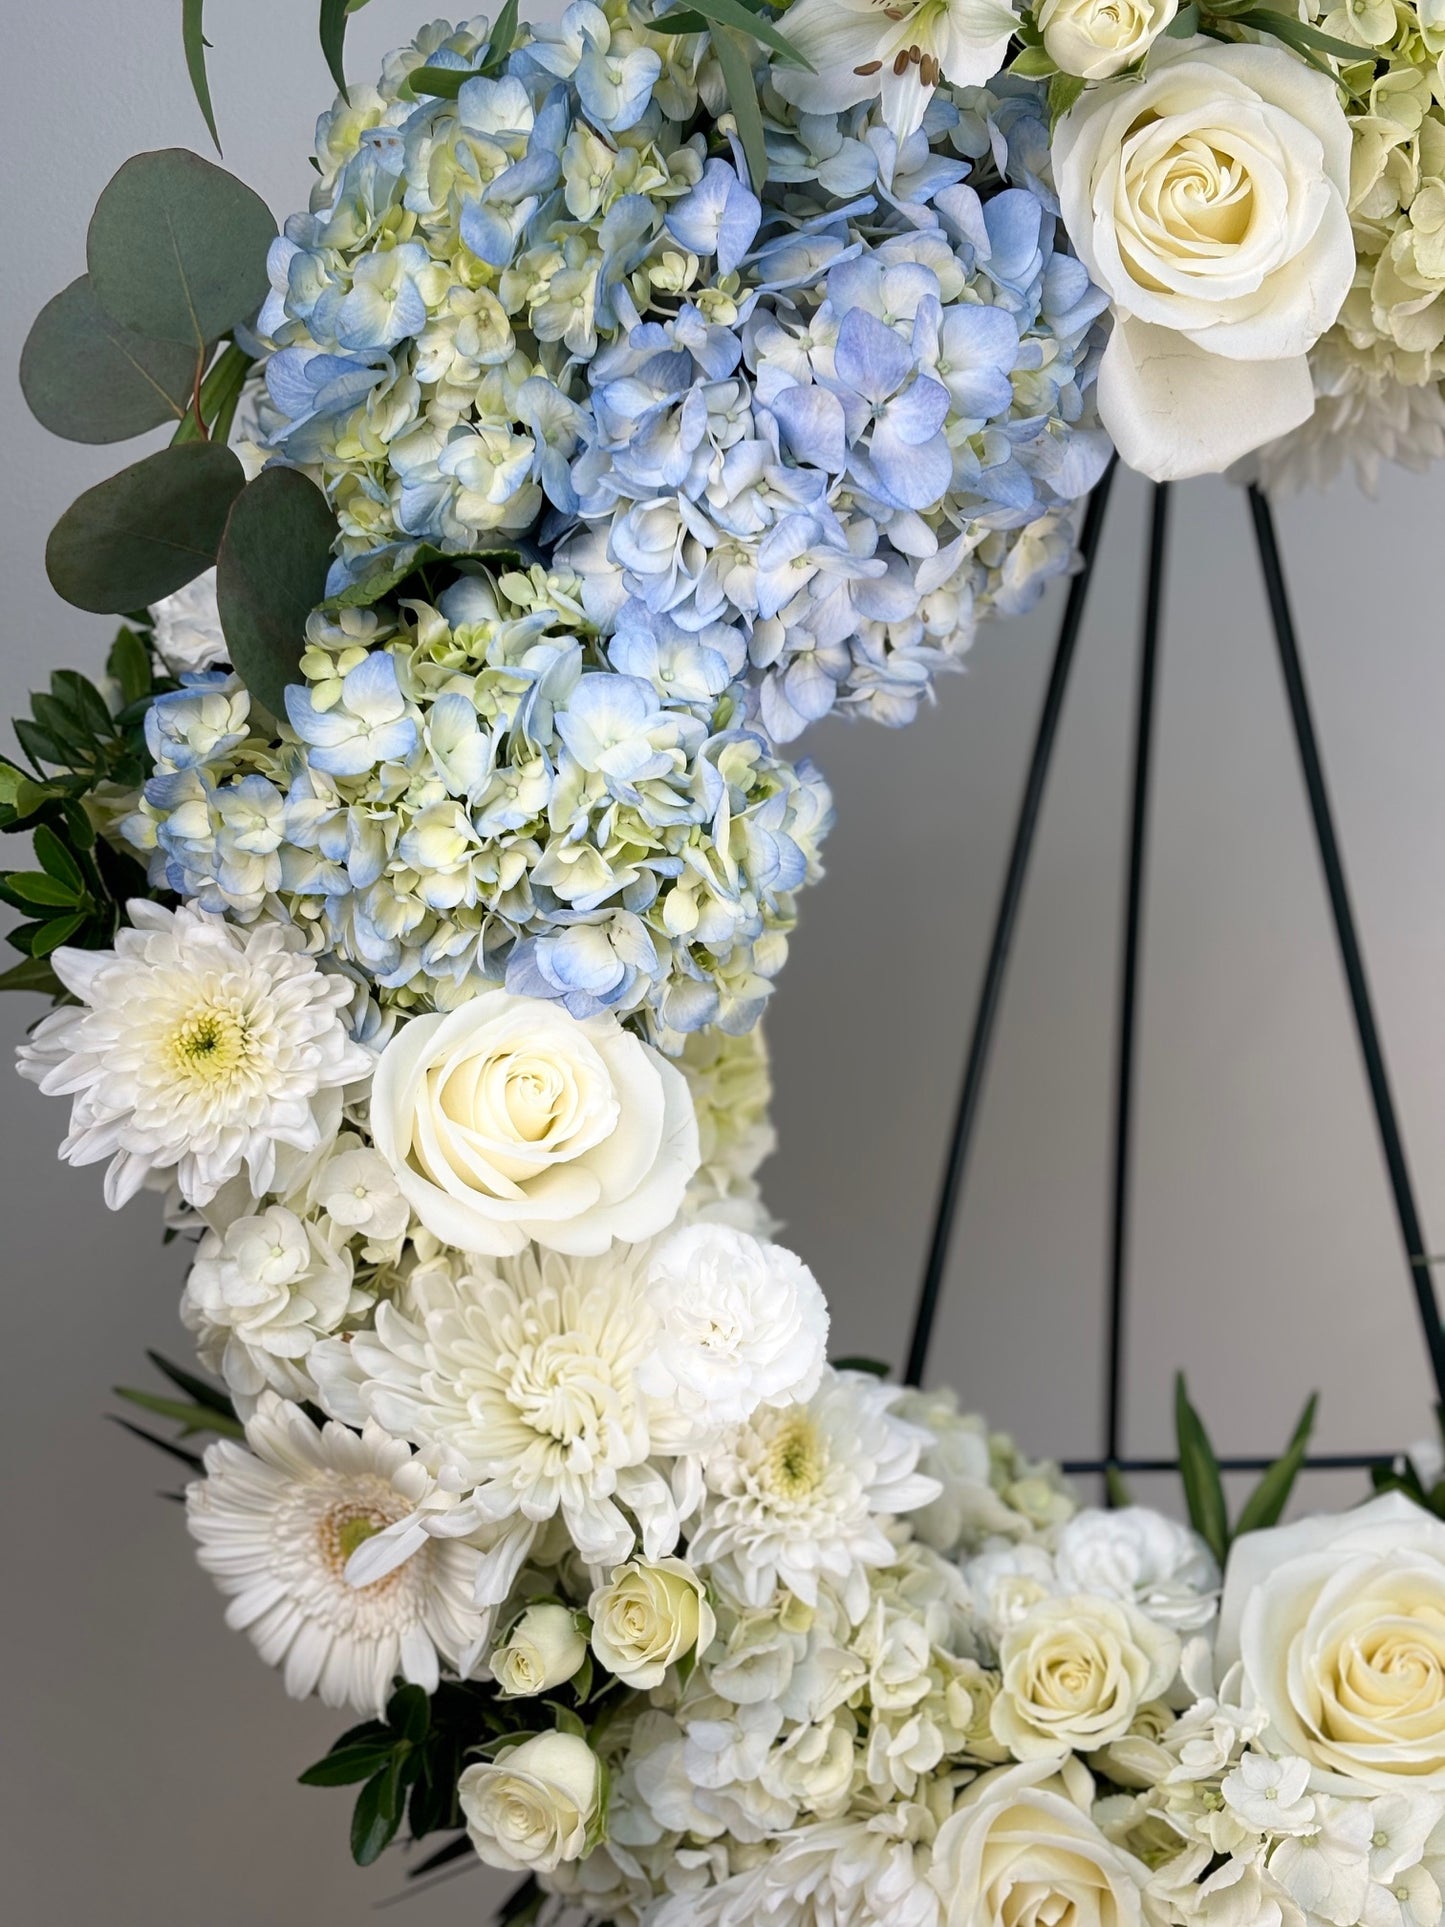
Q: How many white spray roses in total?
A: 5